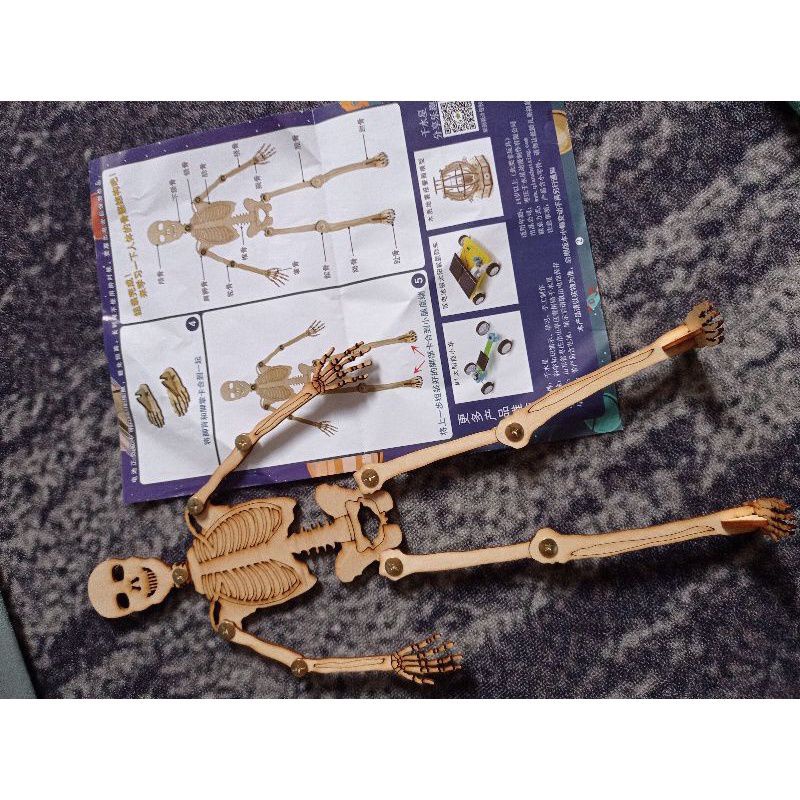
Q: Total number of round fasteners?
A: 9